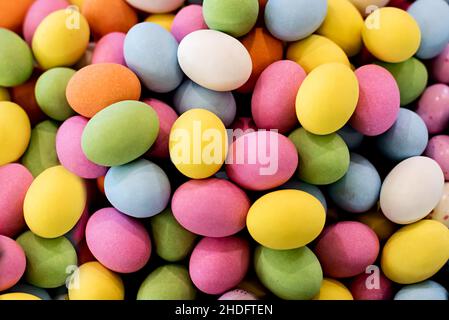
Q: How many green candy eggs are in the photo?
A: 11